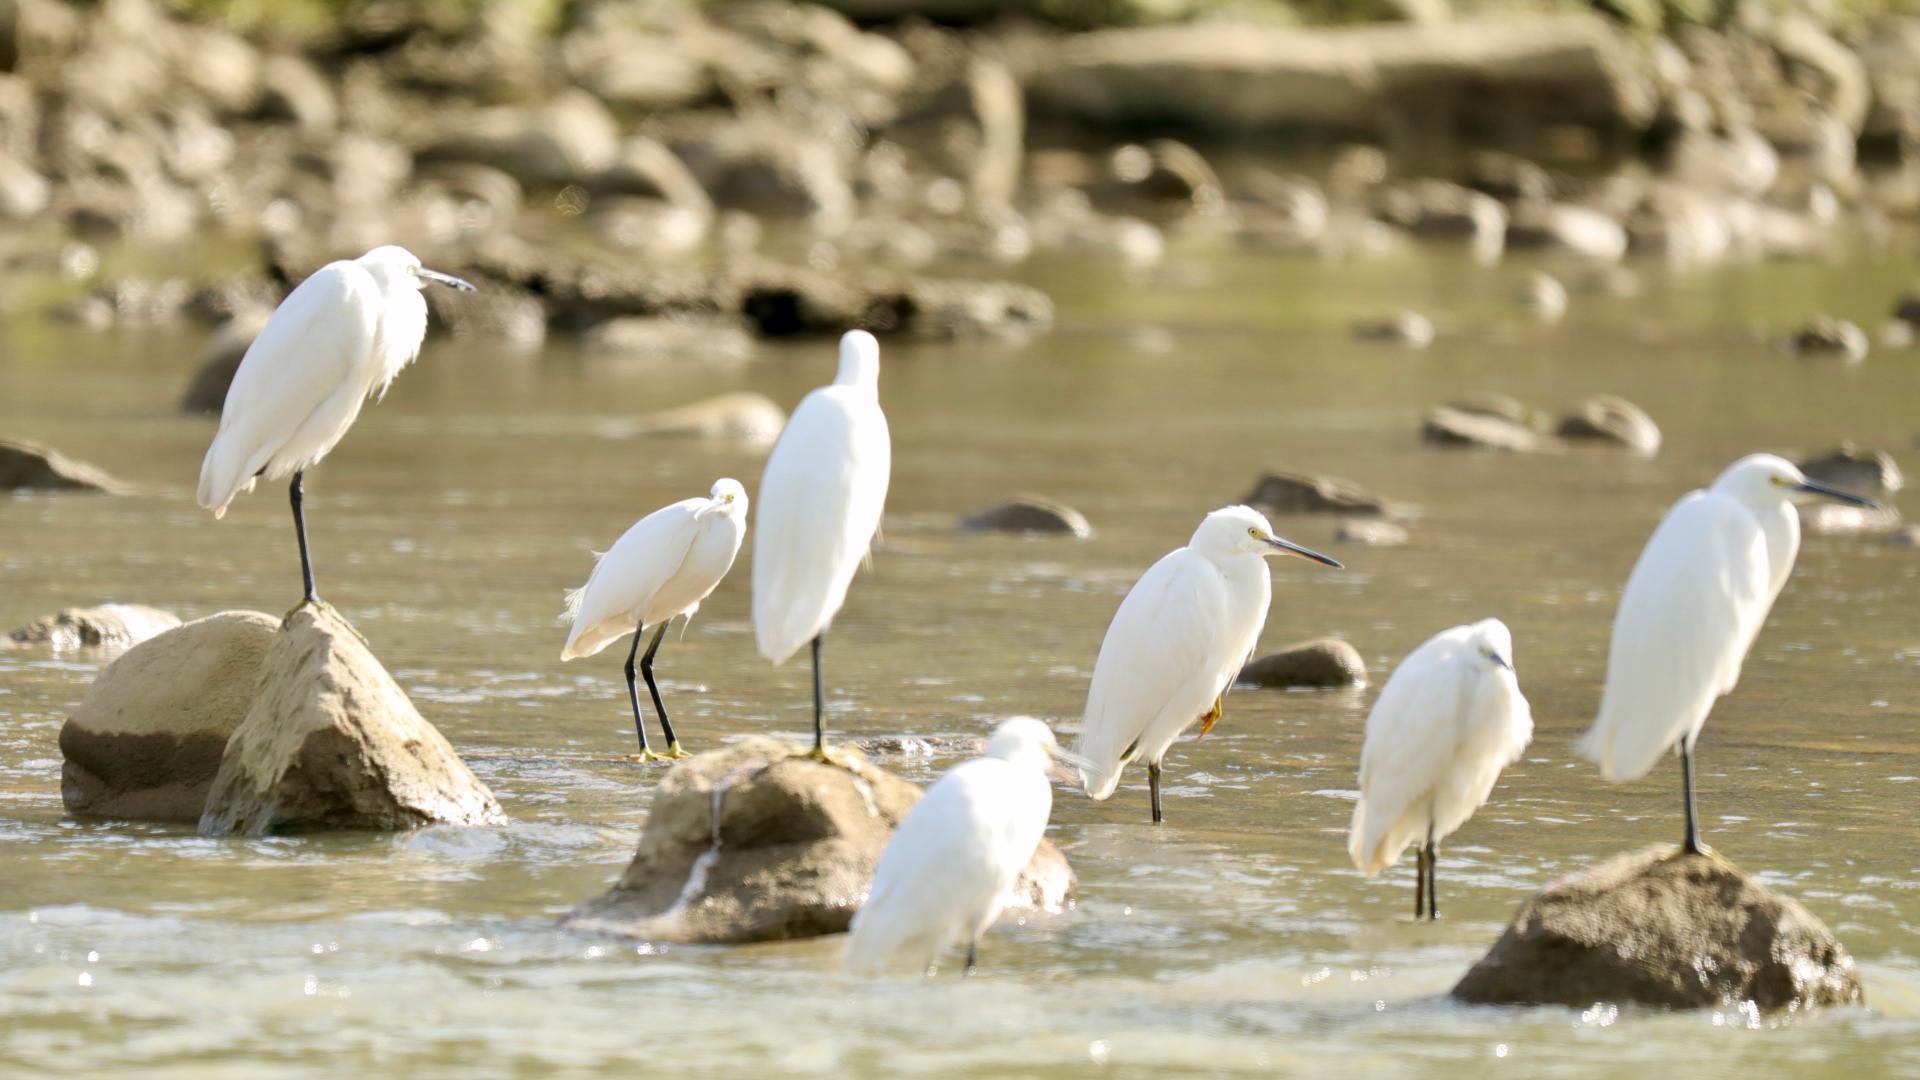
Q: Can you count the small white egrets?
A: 7